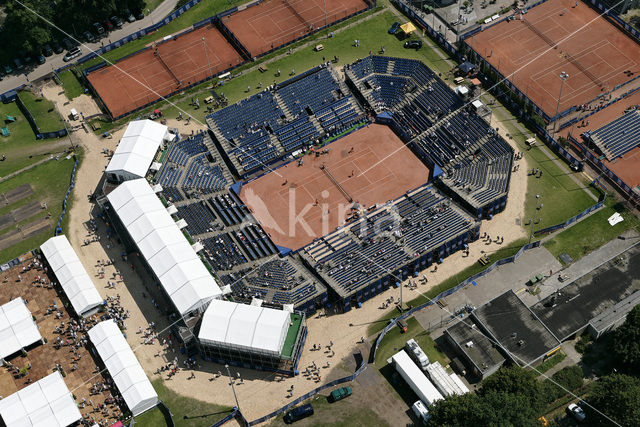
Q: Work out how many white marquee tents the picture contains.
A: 7